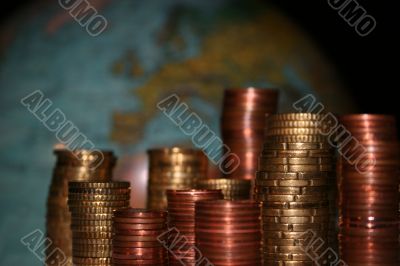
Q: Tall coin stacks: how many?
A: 3